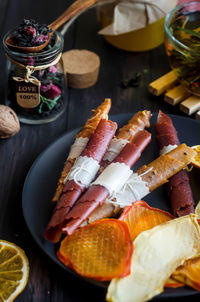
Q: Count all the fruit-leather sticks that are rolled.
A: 6